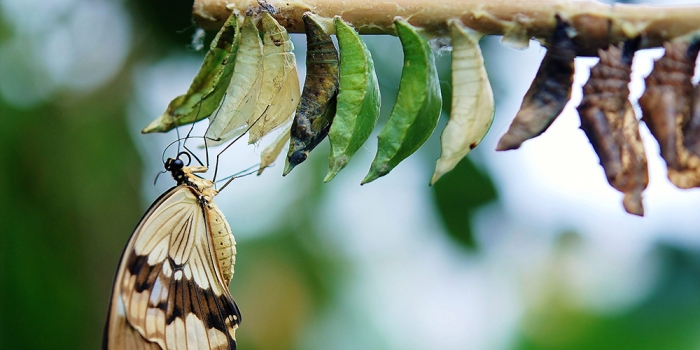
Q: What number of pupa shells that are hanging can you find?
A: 10